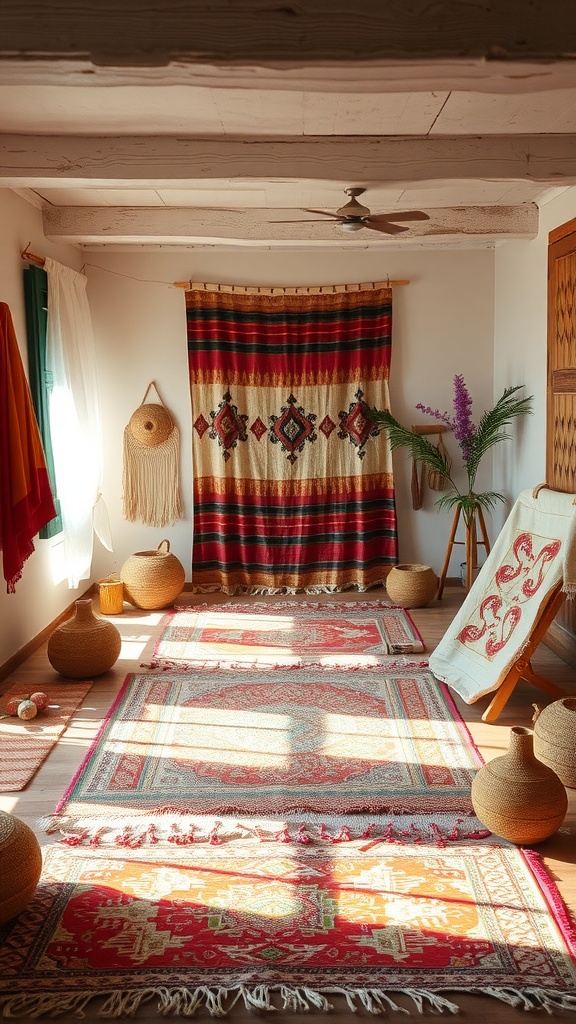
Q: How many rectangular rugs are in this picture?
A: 4